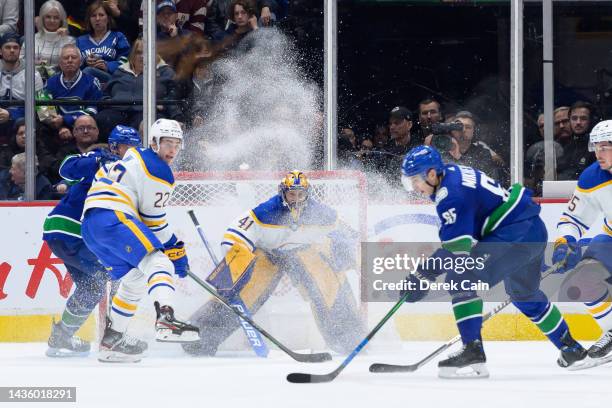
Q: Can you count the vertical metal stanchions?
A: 5